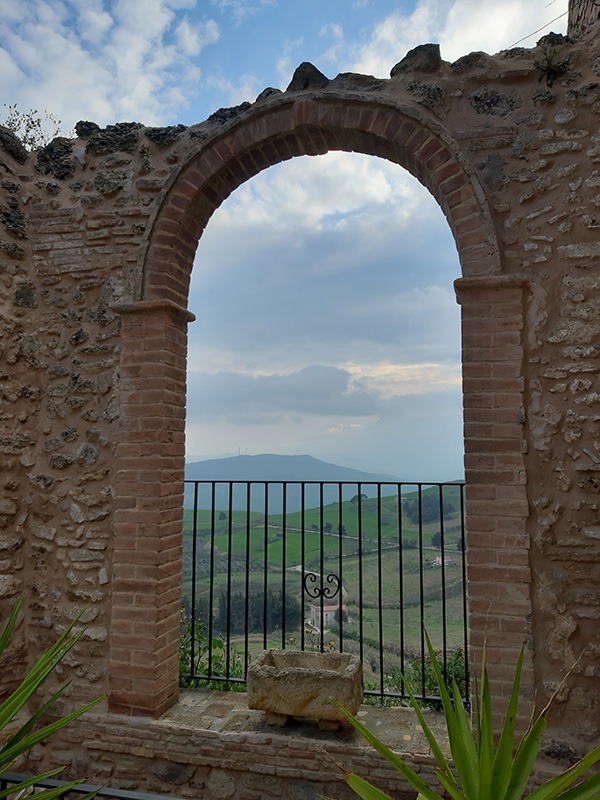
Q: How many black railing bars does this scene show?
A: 15